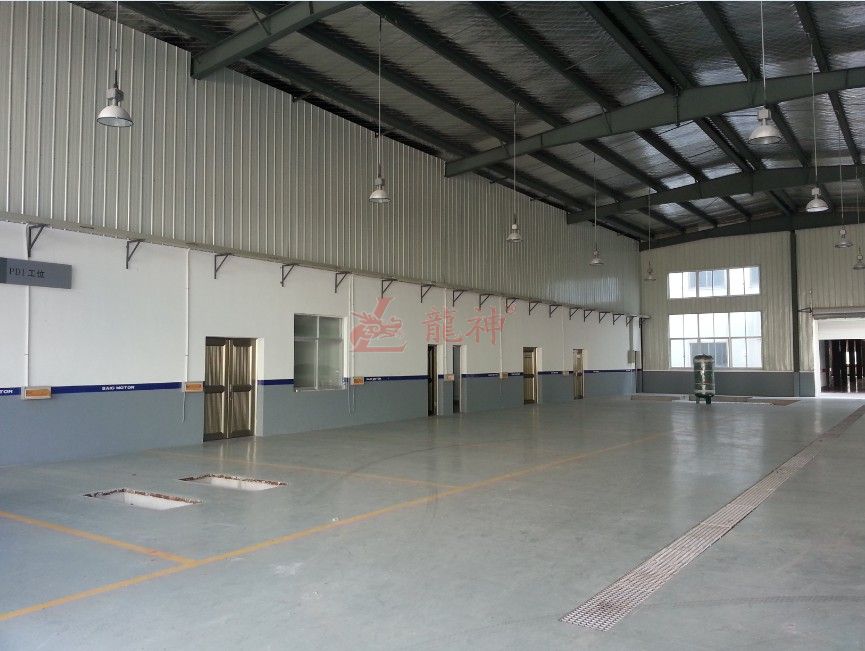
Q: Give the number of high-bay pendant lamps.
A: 9